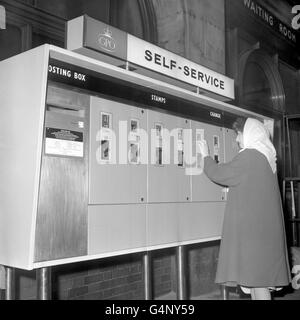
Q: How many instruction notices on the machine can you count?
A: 1